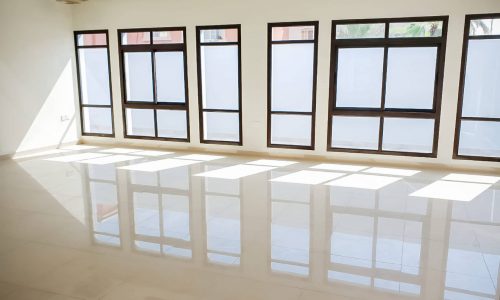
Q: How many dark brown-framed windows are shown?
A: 6